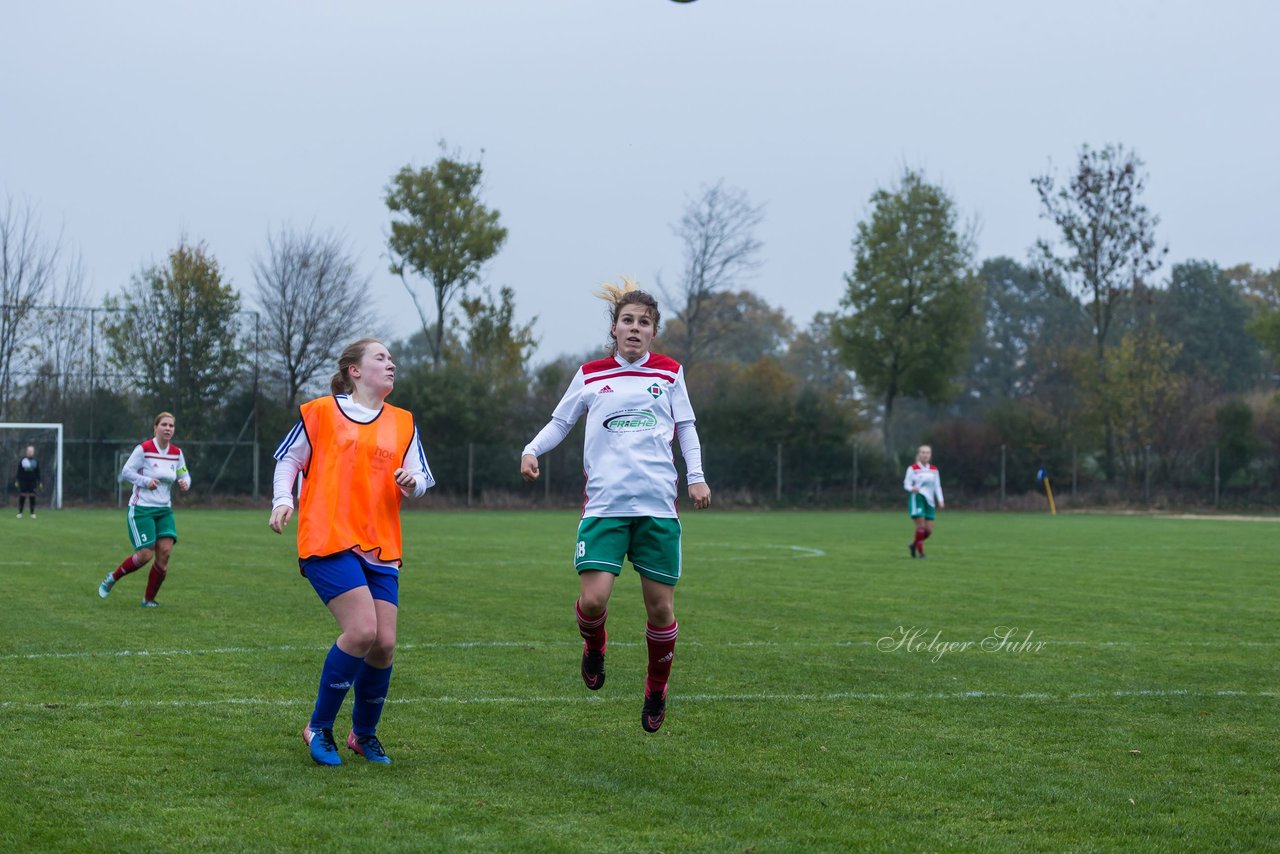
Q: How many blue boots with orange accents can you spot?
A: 2